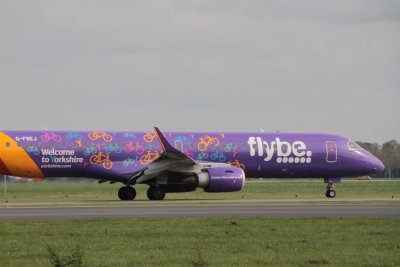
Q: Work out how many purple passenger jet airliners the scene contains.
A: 1